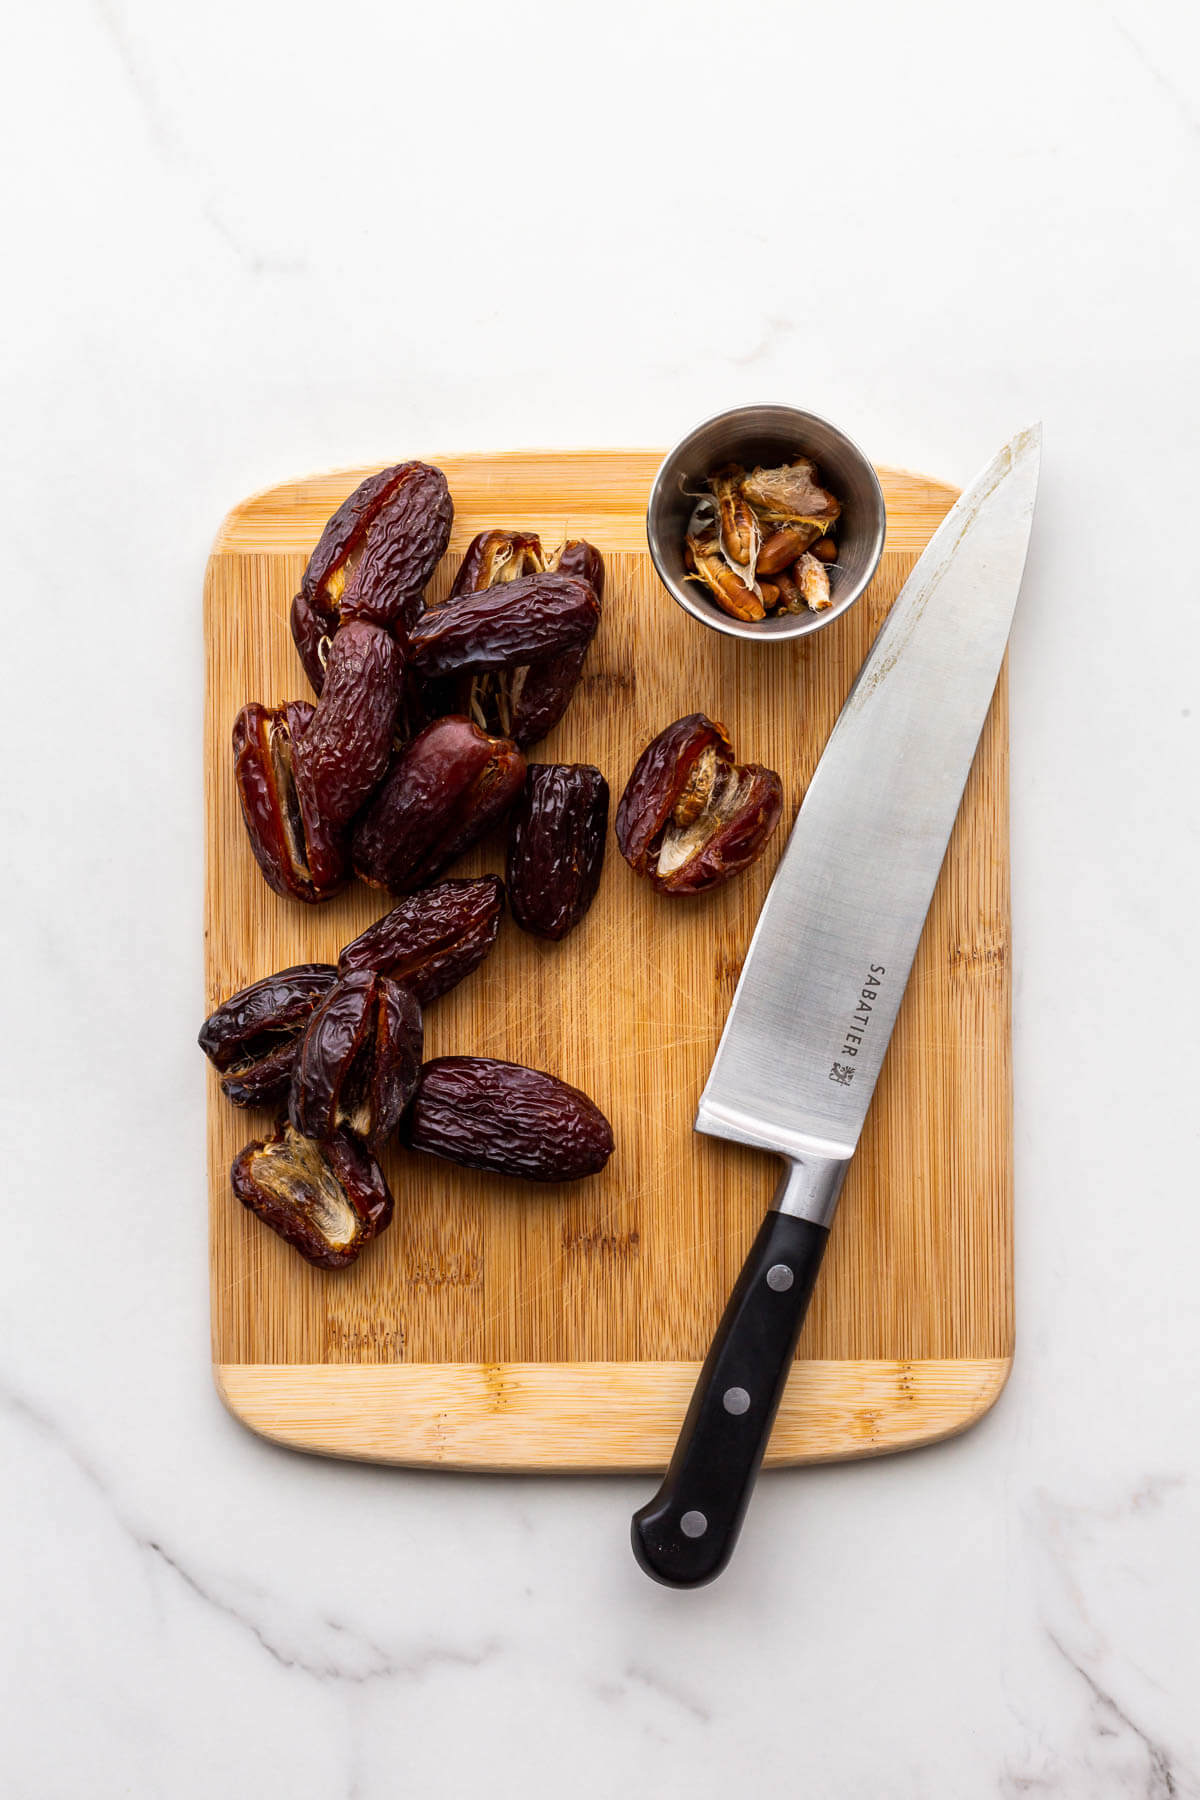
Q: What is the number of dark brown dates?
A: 14